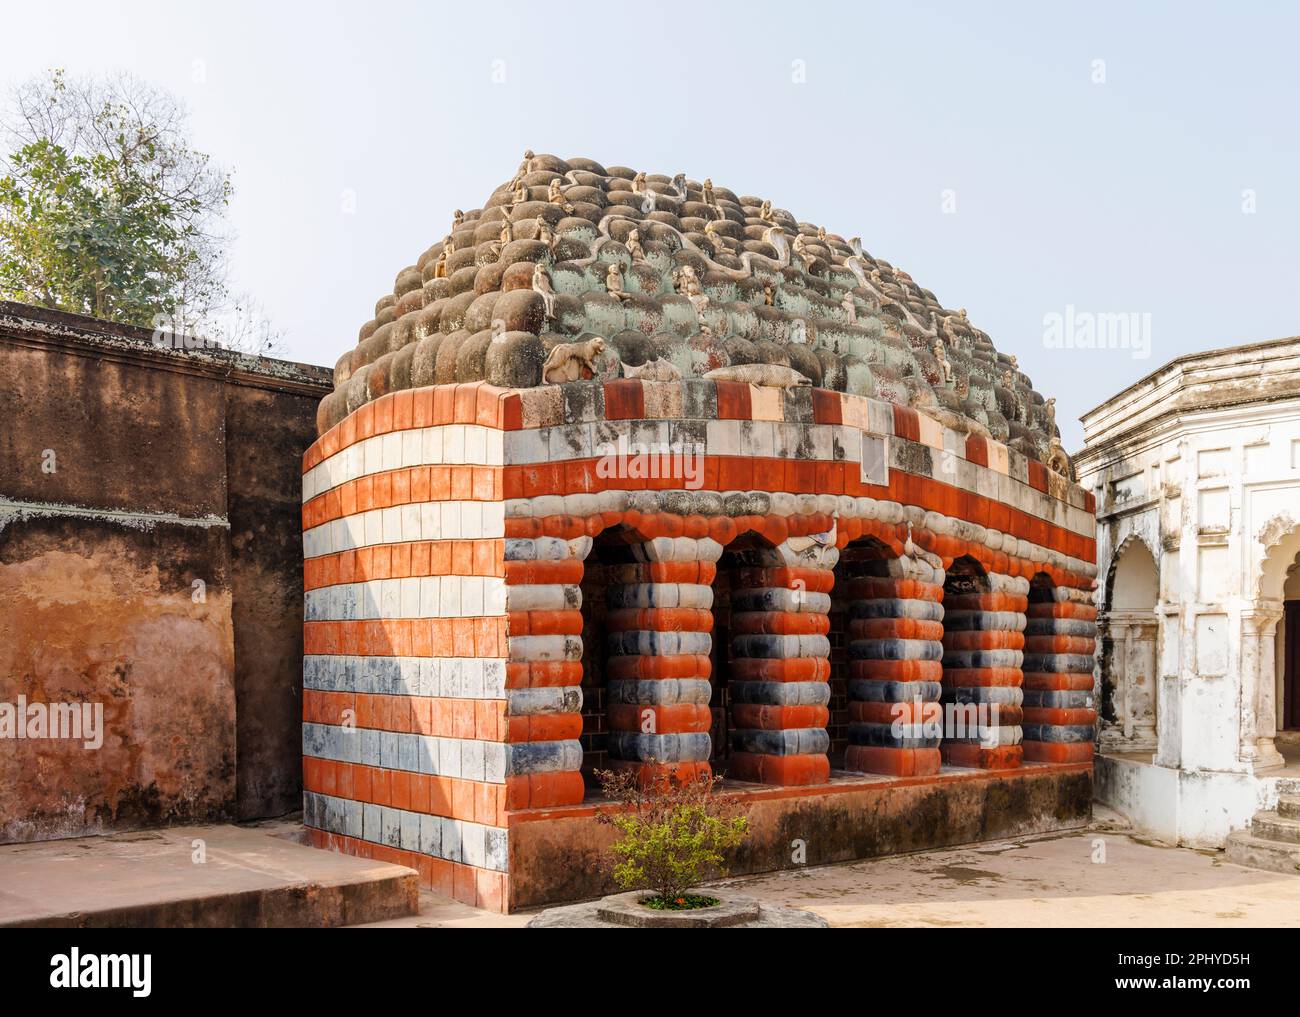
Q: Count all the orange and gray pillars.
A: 6